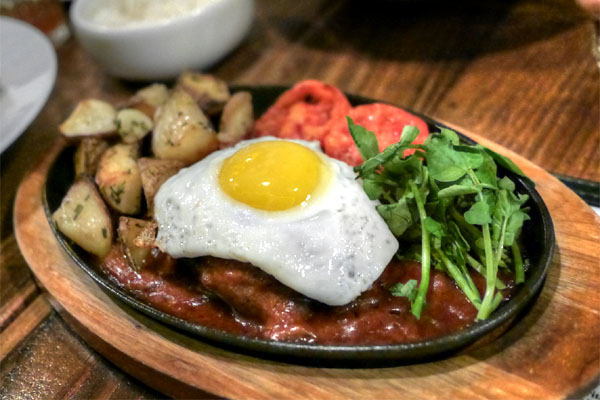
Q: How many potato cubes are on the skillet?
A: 11